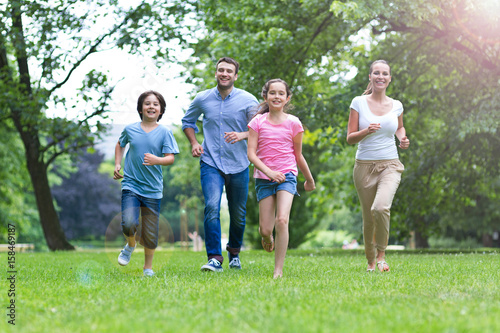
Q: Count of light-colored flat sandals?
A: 2